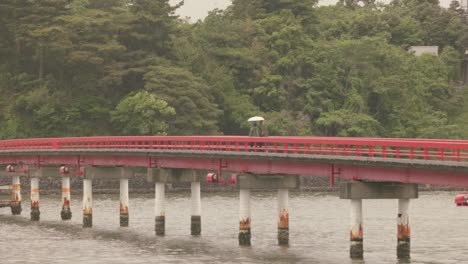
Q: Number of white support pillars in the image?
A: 11